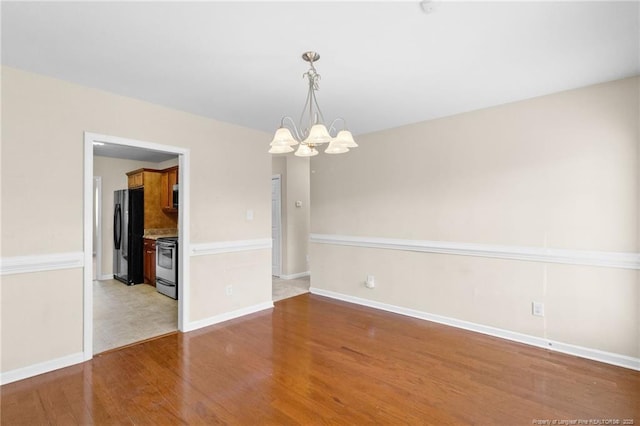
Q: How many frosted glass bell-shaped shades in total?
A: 6